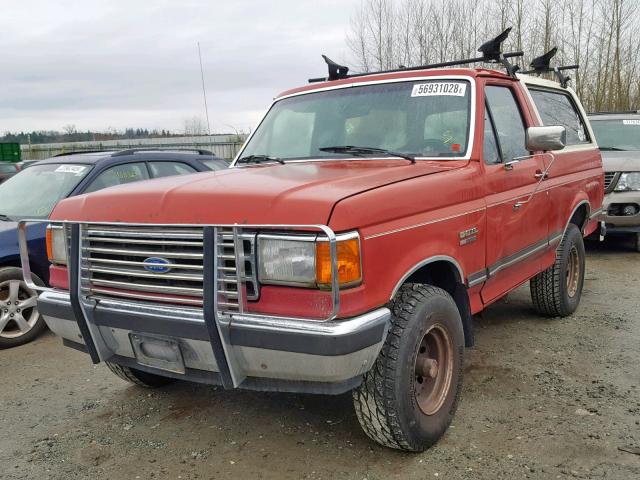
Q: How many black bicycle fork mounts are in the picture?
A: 3